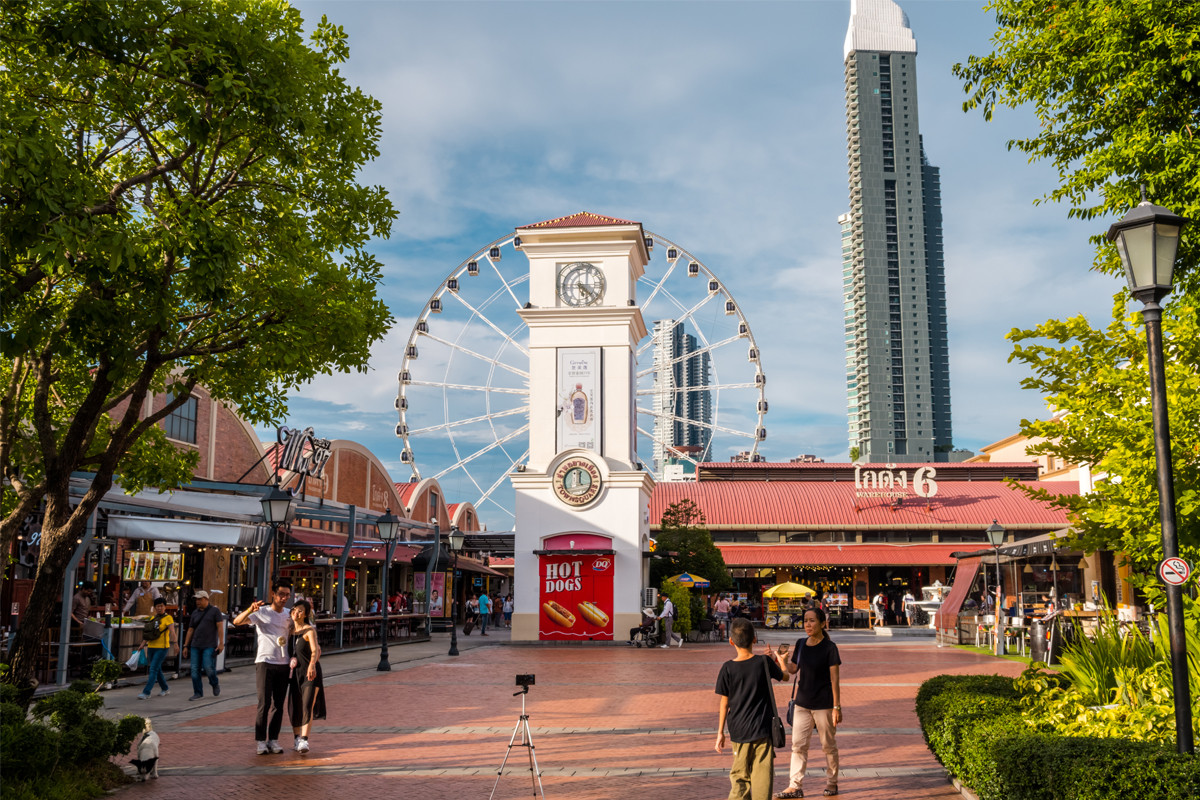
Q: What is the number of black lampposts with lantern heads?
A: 5